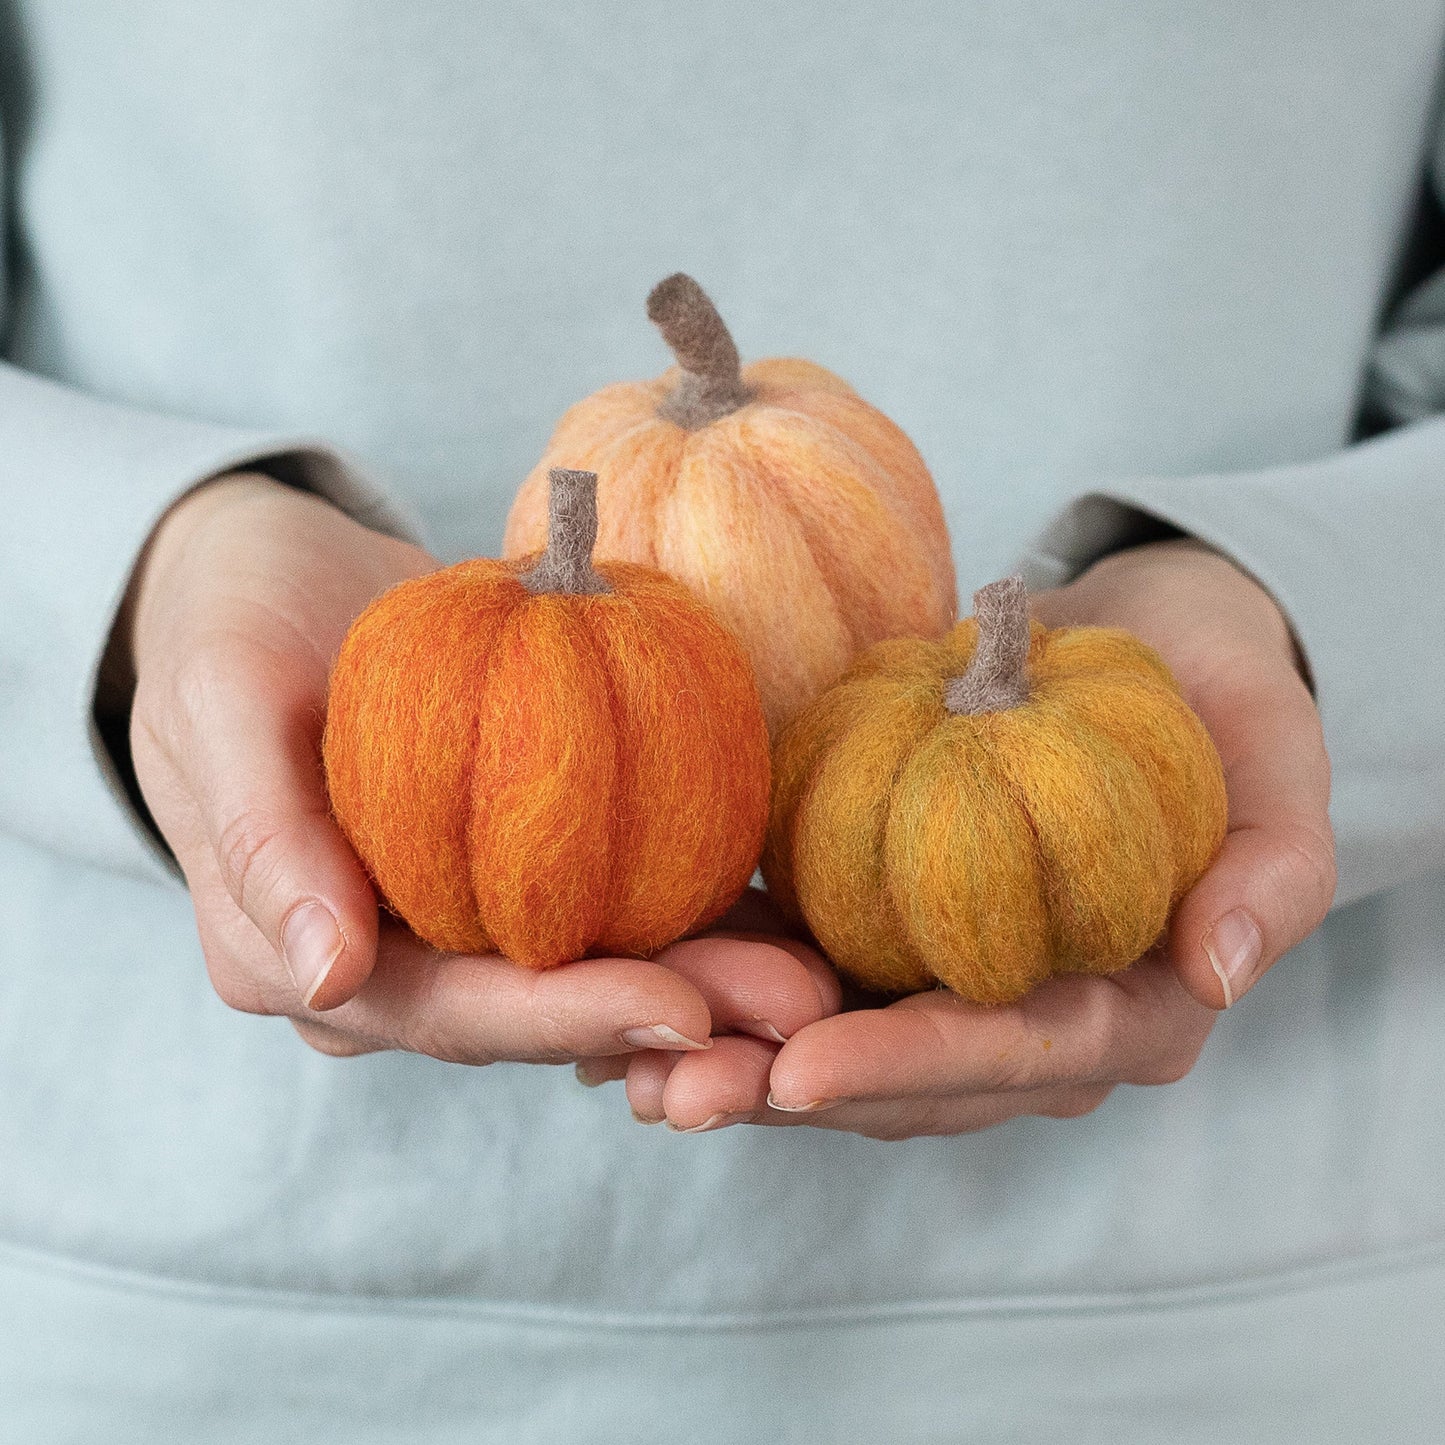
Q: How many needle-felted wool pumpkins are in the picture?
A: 3